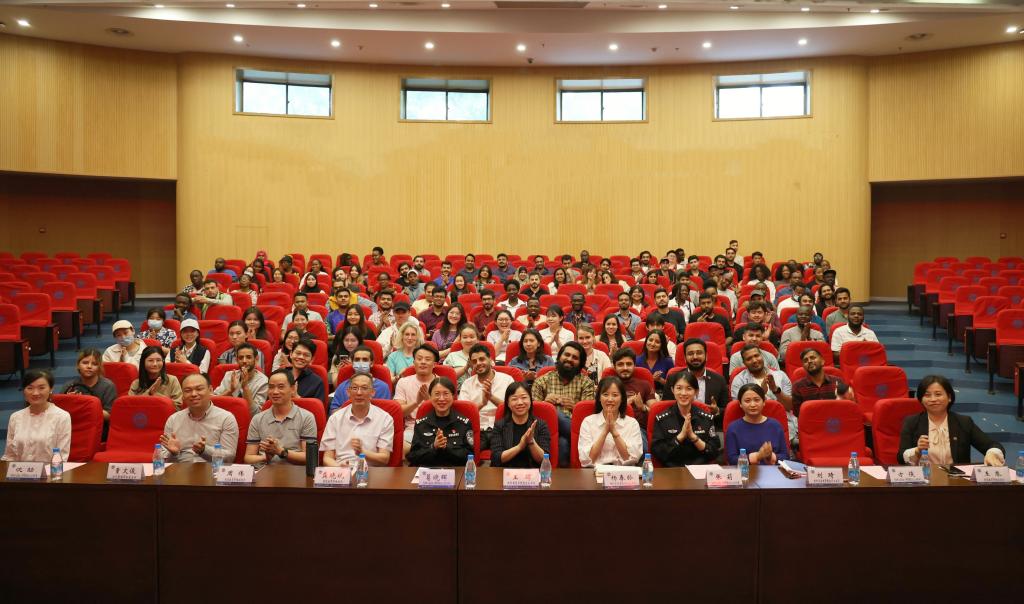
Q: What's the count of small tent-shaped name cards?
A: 11